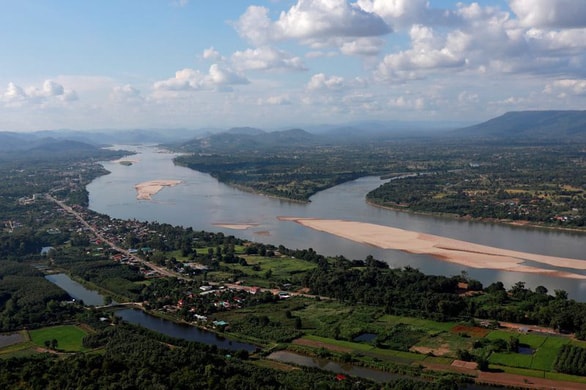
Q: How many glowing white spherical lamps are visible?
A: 0